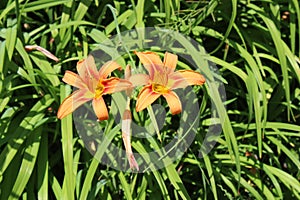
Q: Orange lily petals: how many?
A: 12